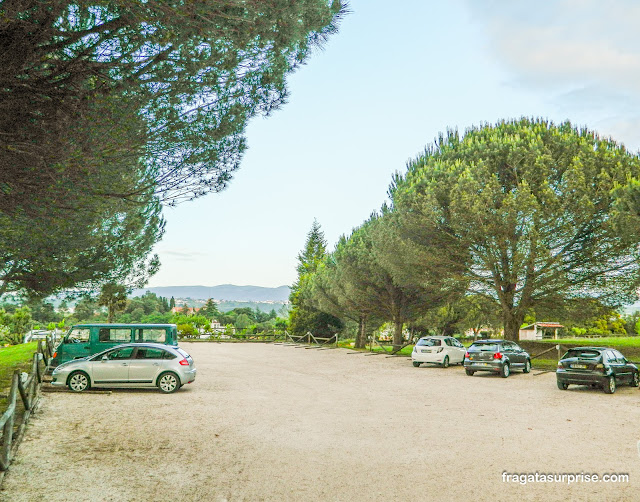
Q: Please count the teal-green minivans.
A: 1